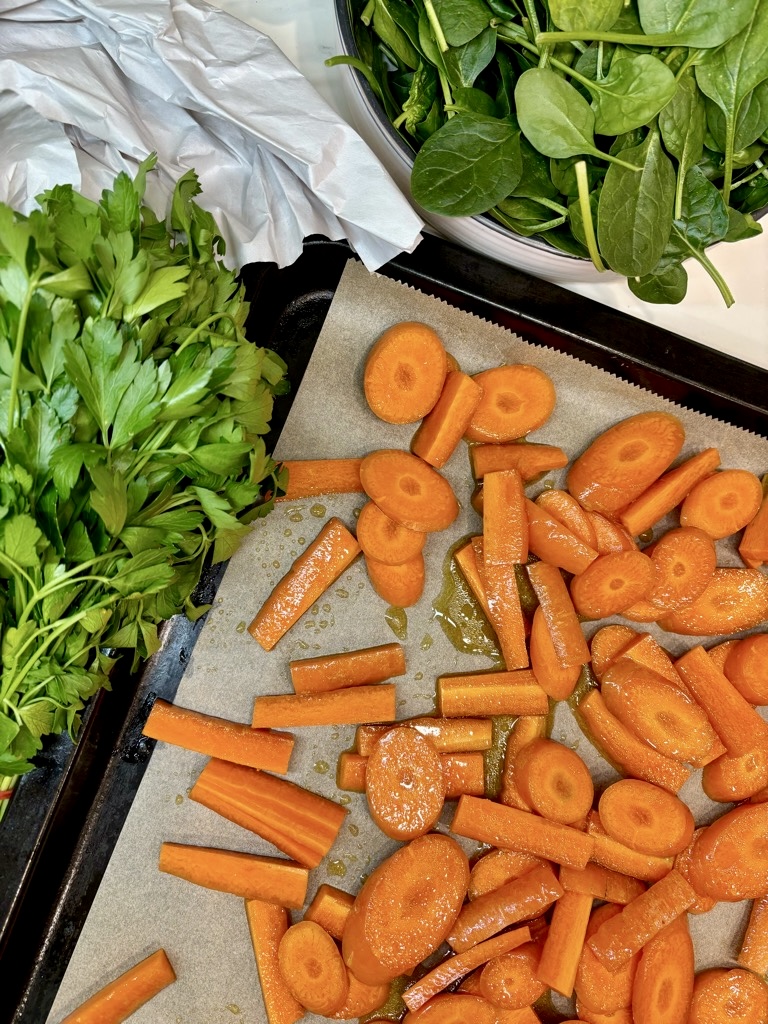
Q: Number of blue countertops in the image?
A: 0